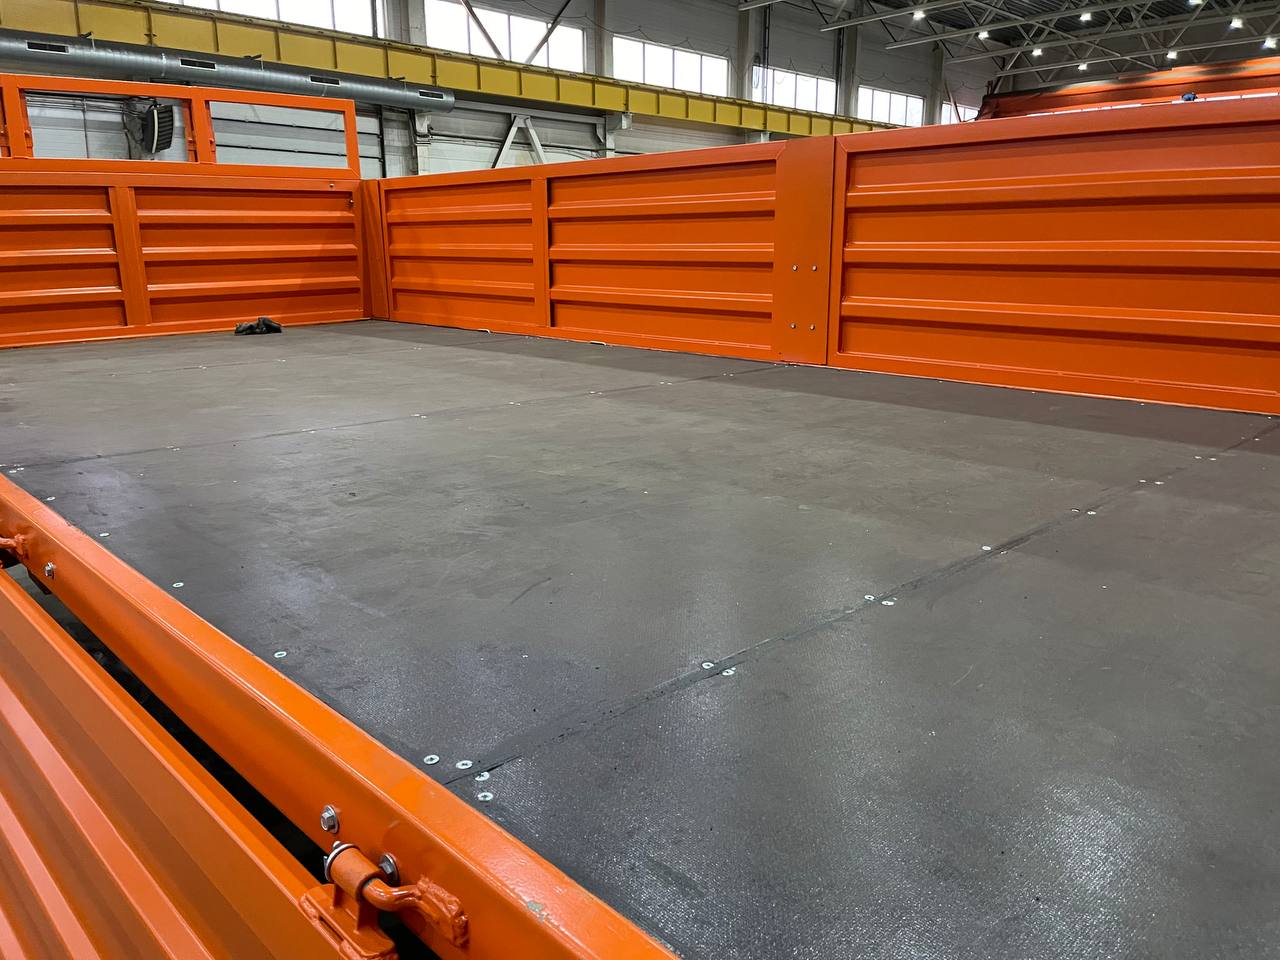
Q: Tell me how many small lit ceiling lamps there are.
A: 9